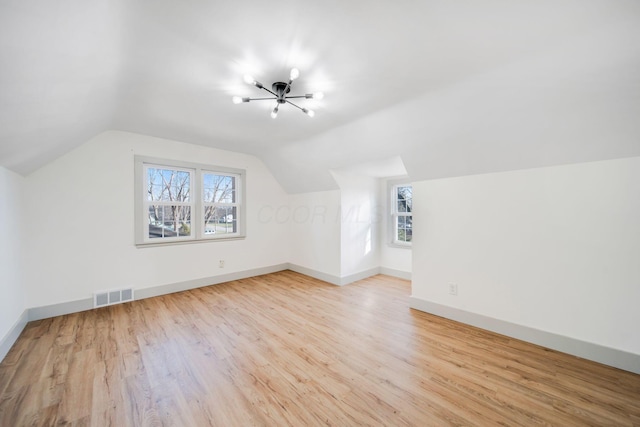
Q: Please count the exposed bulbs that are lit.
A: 6